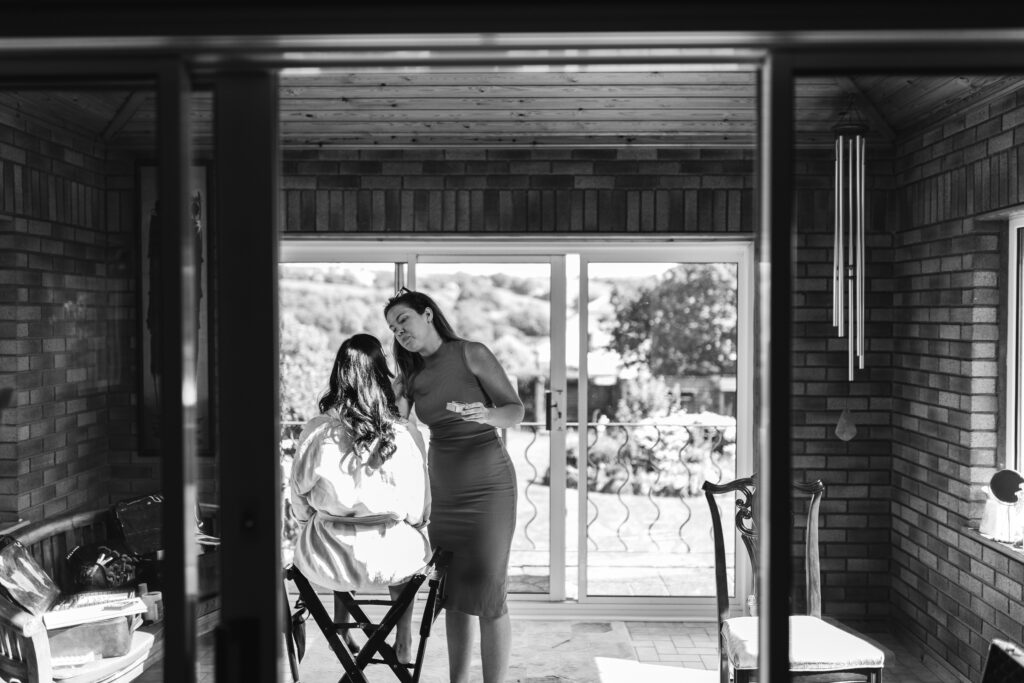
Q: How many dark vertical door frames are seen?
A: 3